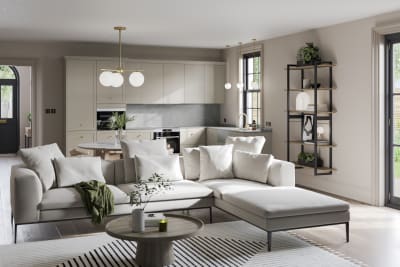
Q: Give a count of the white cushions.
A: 8